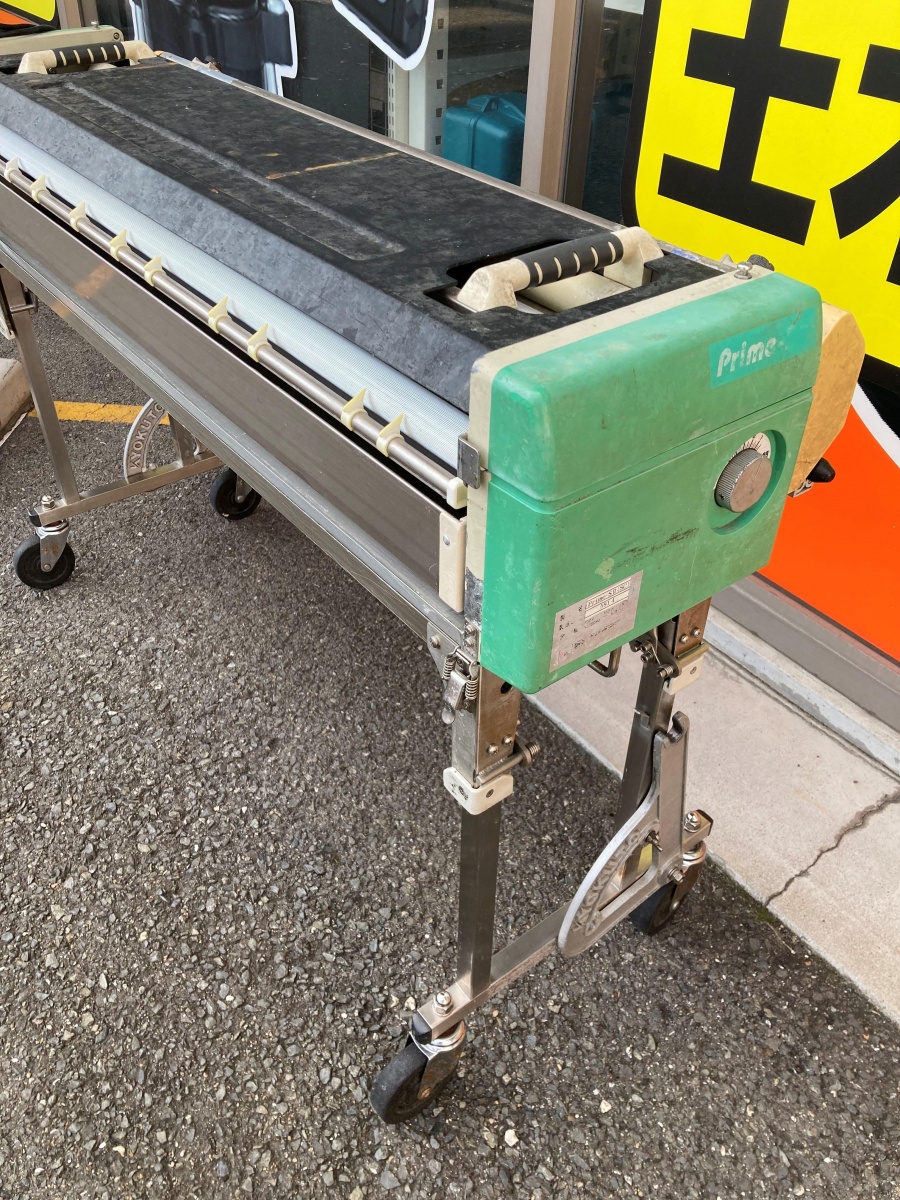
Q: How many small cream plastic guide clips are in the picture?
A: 9